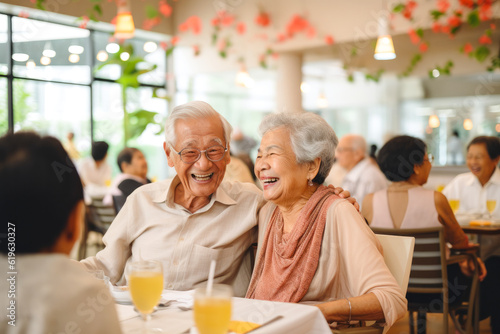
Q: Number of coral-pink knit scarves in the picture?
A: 1